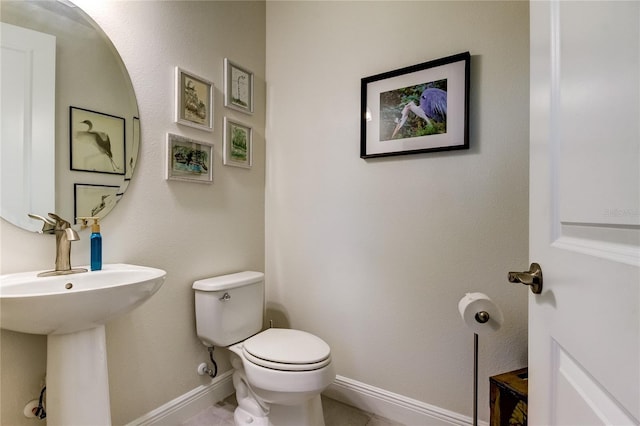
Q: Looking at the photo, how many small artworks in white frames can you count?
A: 4